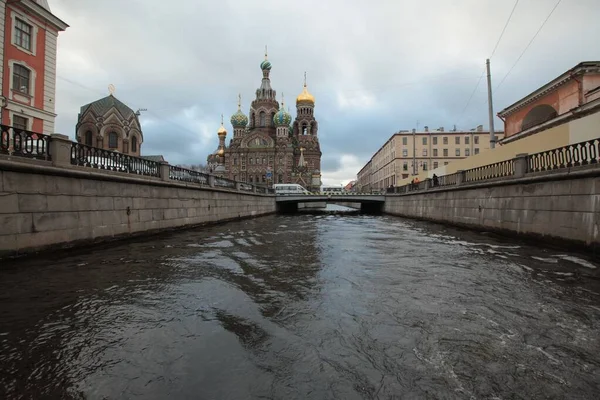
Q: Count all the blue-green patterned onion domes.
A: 3